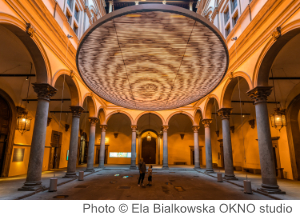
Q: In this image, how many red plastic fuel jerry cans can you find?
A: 0